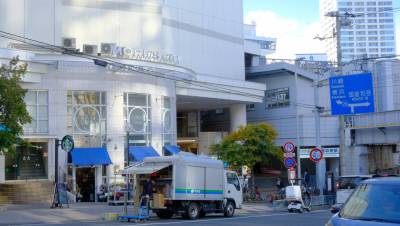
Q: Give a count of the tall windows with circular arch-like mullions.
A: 3